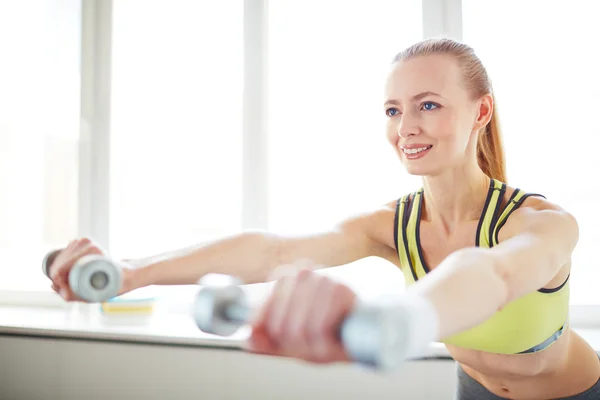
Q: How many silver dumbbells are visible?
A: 2